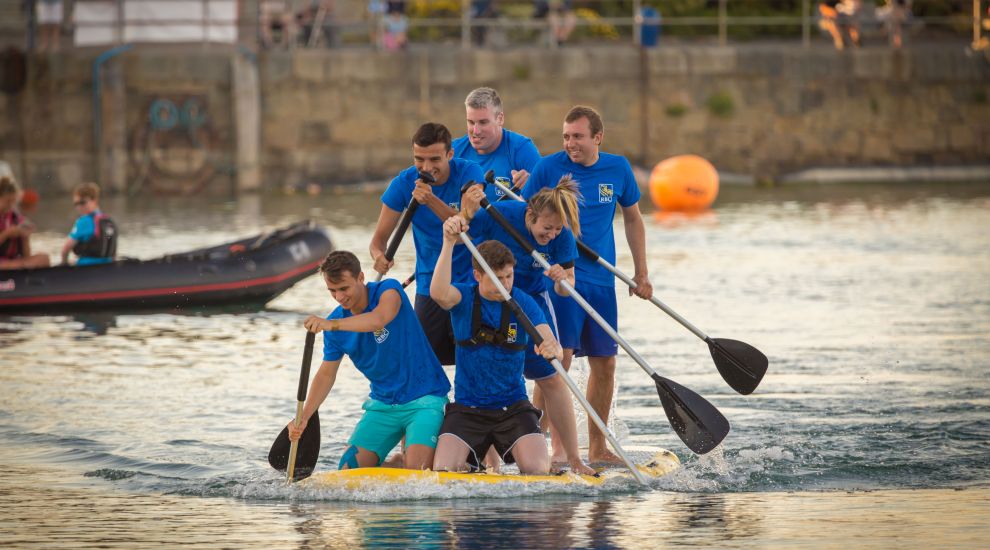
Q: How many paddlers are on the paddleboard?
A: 6